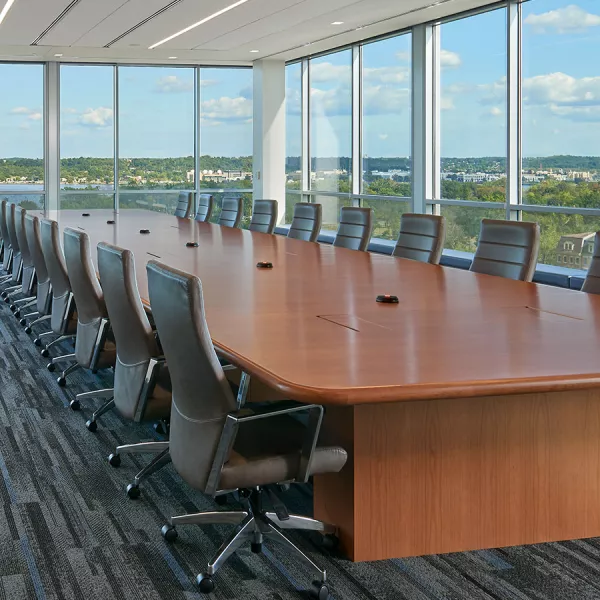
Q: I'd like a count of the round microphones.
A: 6